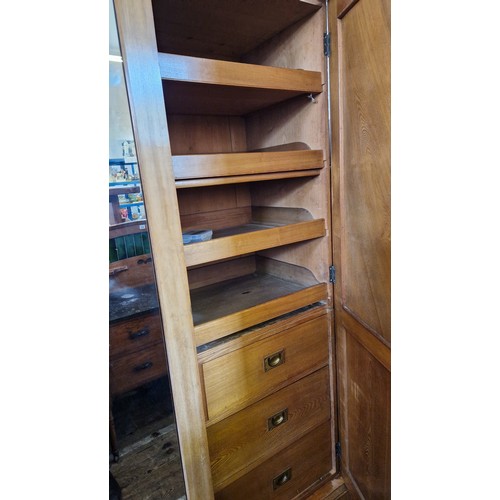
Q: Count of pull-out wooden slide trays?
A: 4